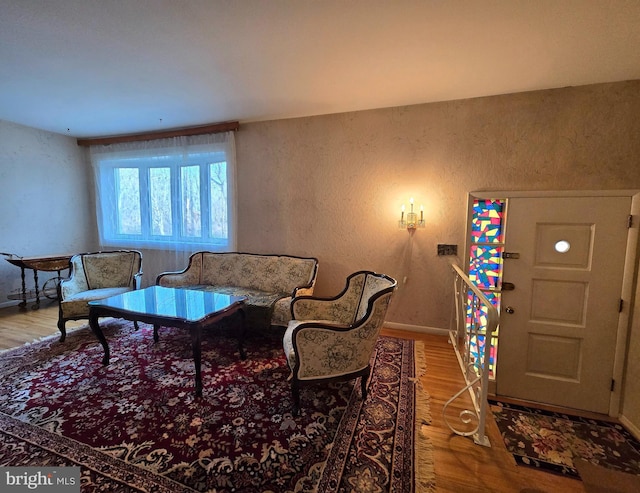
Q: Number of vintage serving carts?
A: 1